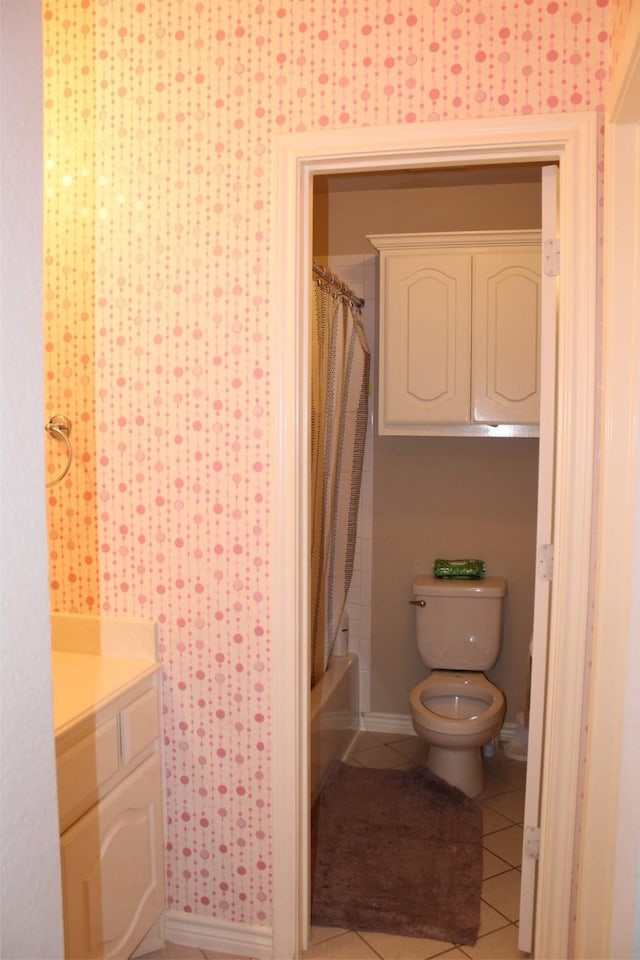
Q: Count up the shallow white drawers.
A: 2